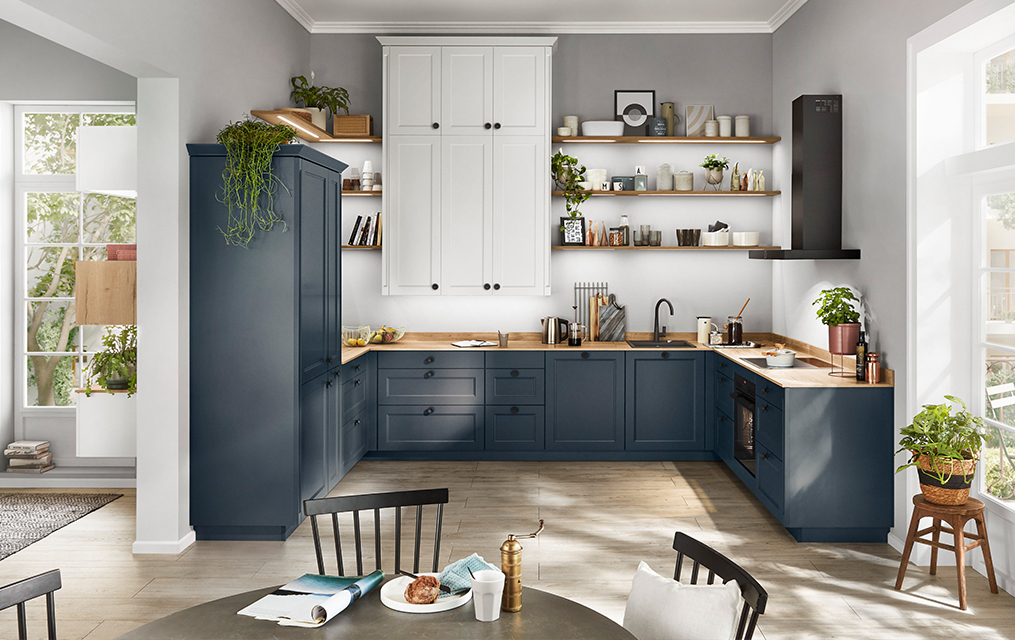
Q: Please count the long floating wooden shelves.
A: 3